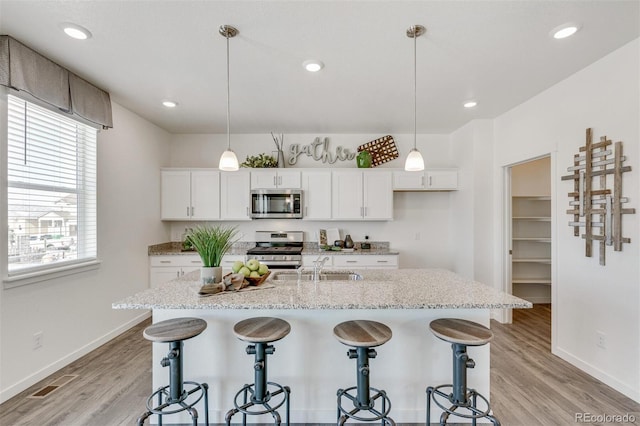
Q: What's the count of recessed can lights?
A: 5